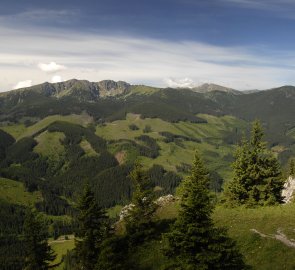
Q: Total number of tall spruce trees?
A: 5